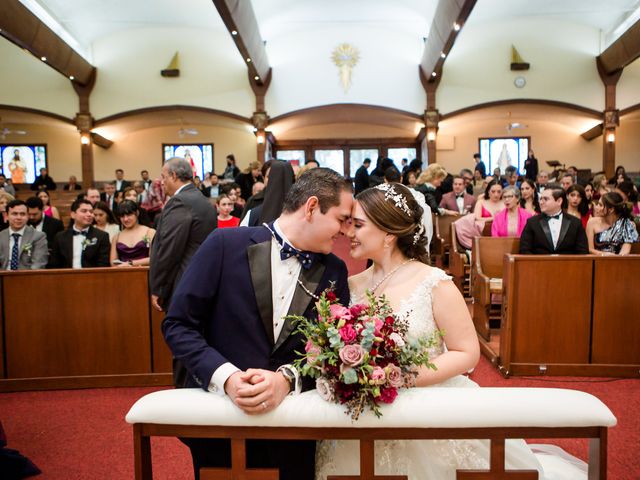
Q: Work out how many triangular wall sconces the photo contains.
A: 2